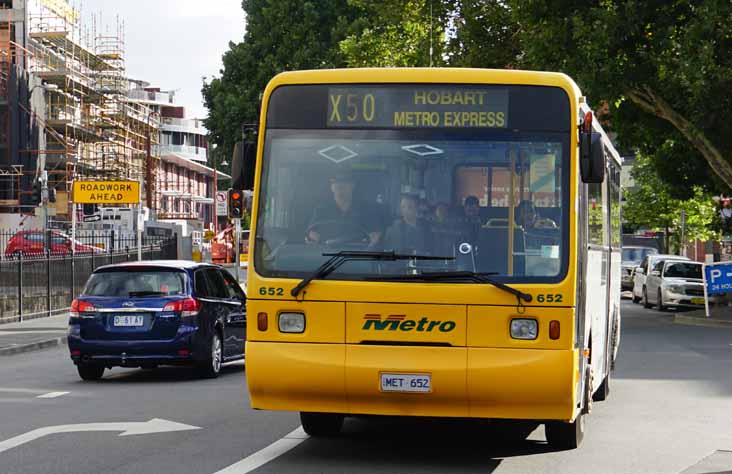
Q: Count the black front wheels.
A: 2